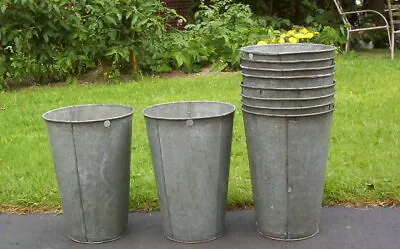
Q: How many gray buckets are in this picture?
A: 10